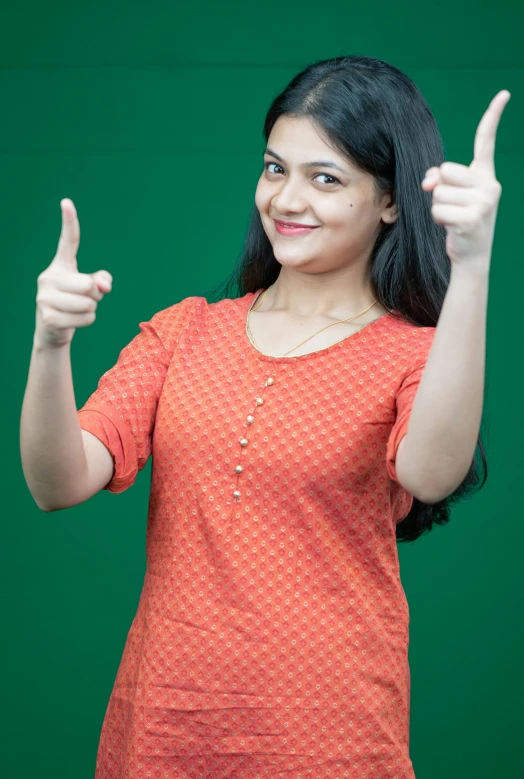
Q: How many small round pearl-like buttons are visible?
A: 6